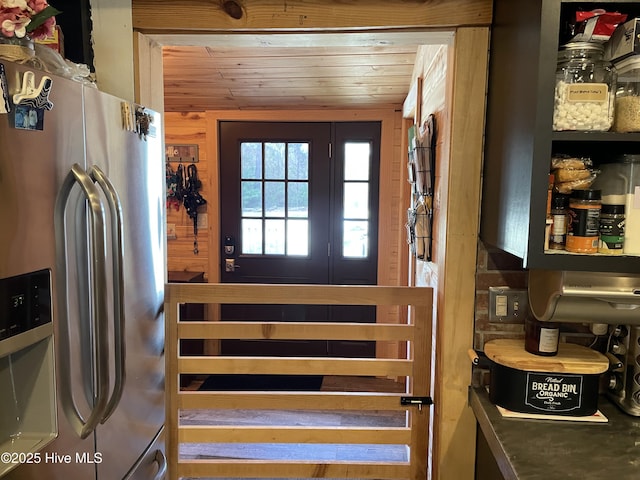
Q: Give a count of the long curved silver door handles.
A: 2